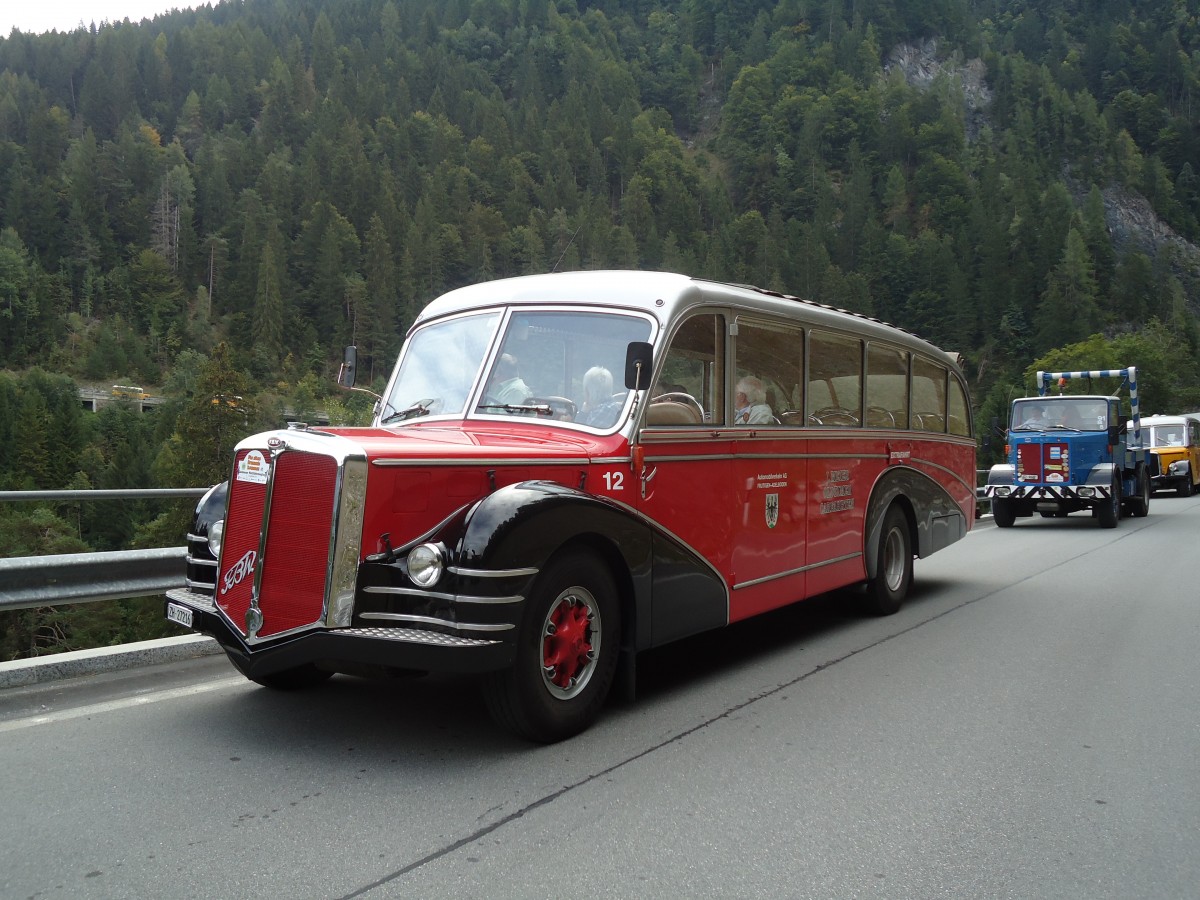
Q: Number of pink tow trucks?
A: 0